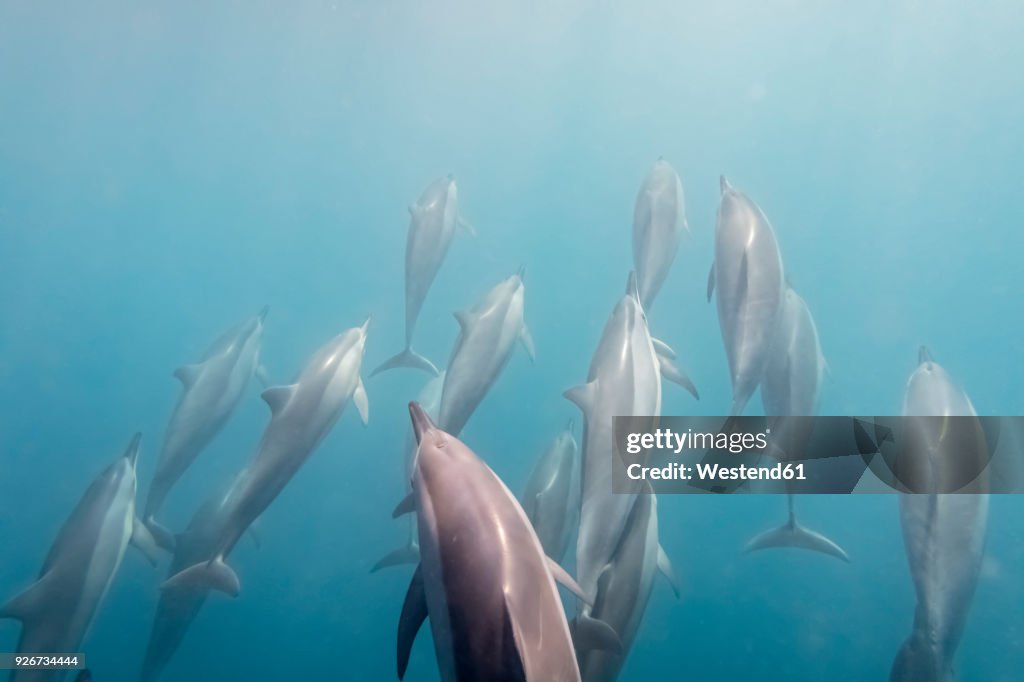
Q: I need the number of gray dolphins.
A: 15